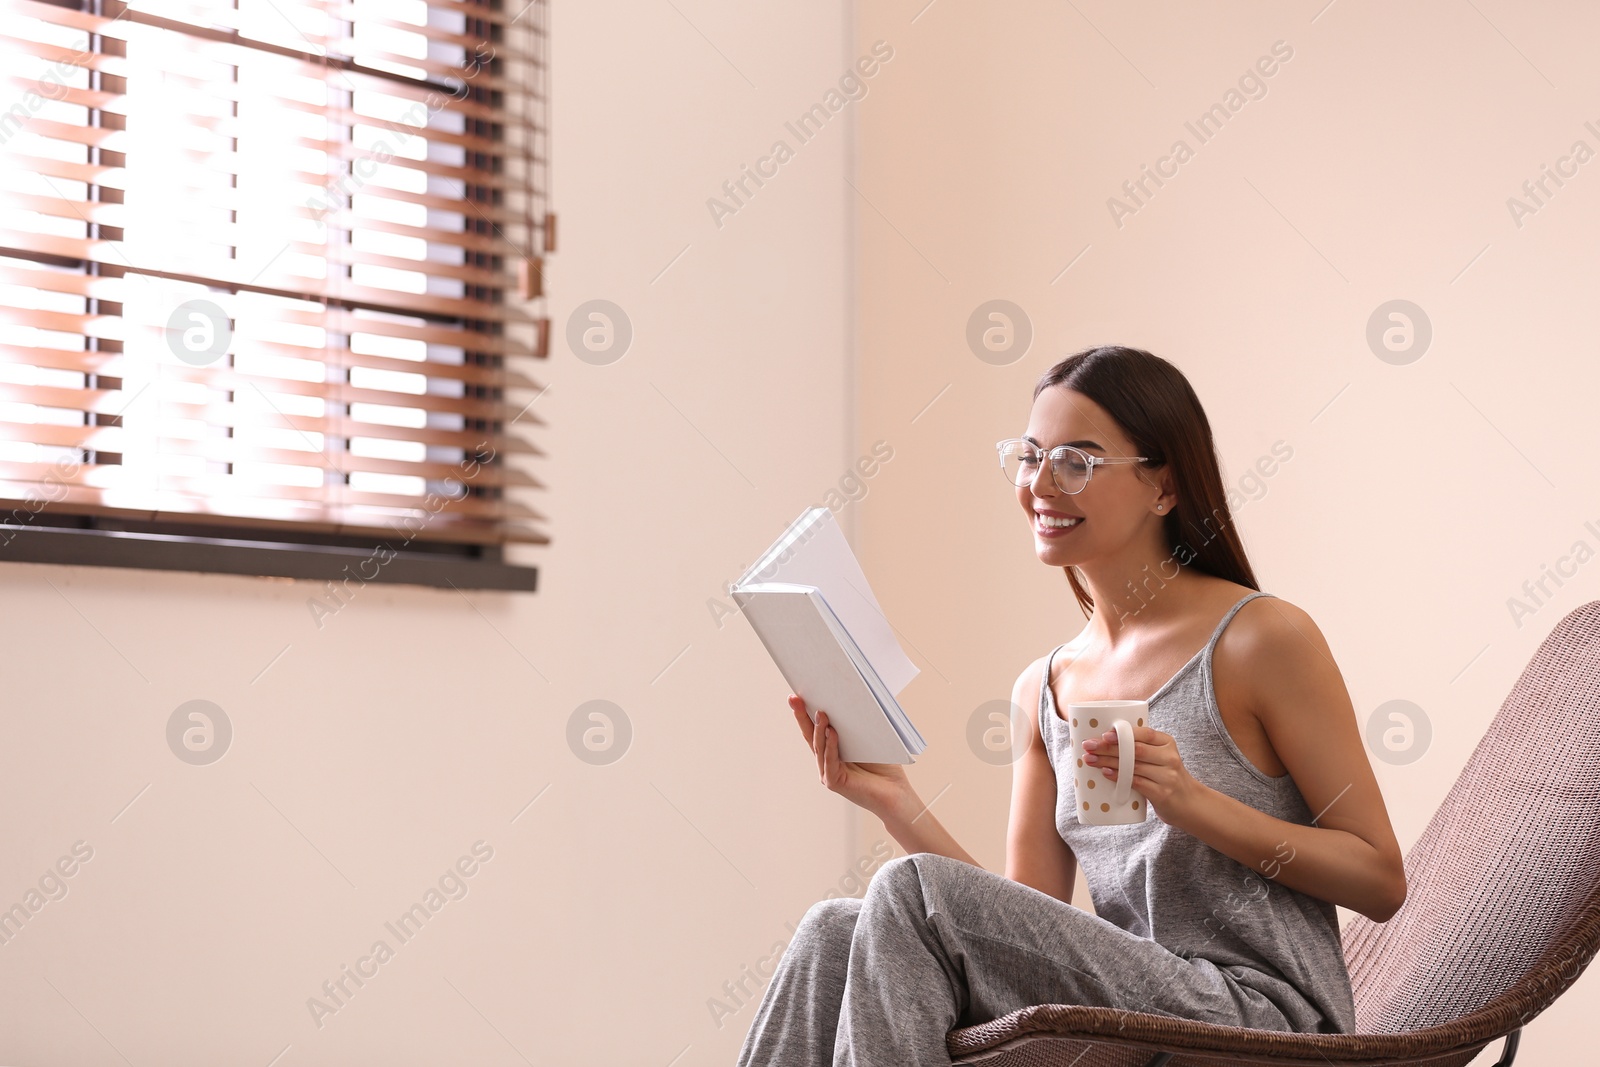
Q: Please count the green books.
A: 0